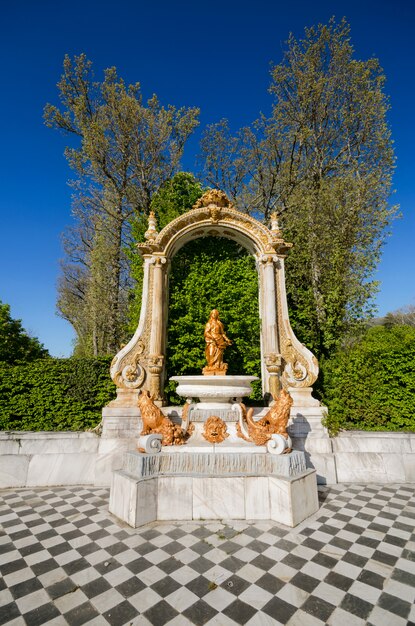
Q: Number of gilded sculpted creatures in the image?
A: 2